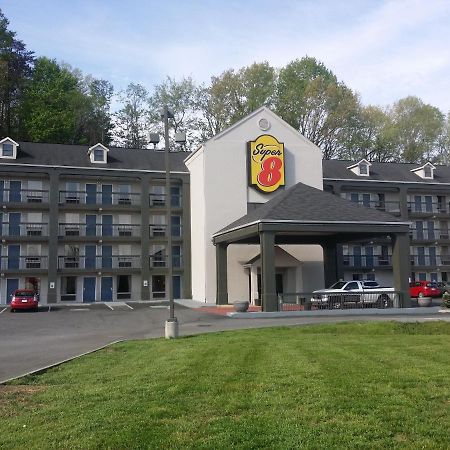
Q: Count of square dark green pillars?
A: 4